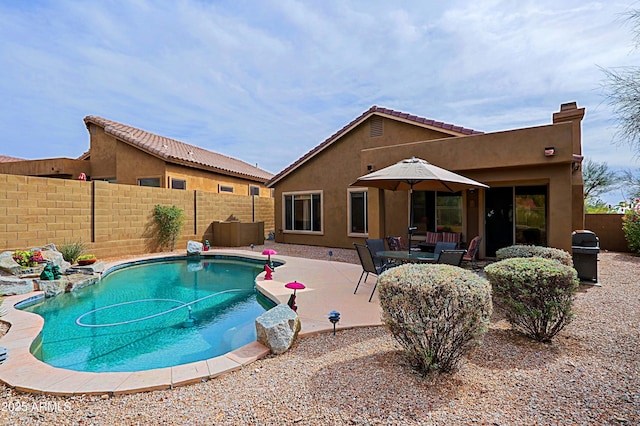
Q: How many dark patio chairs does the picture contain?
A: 4